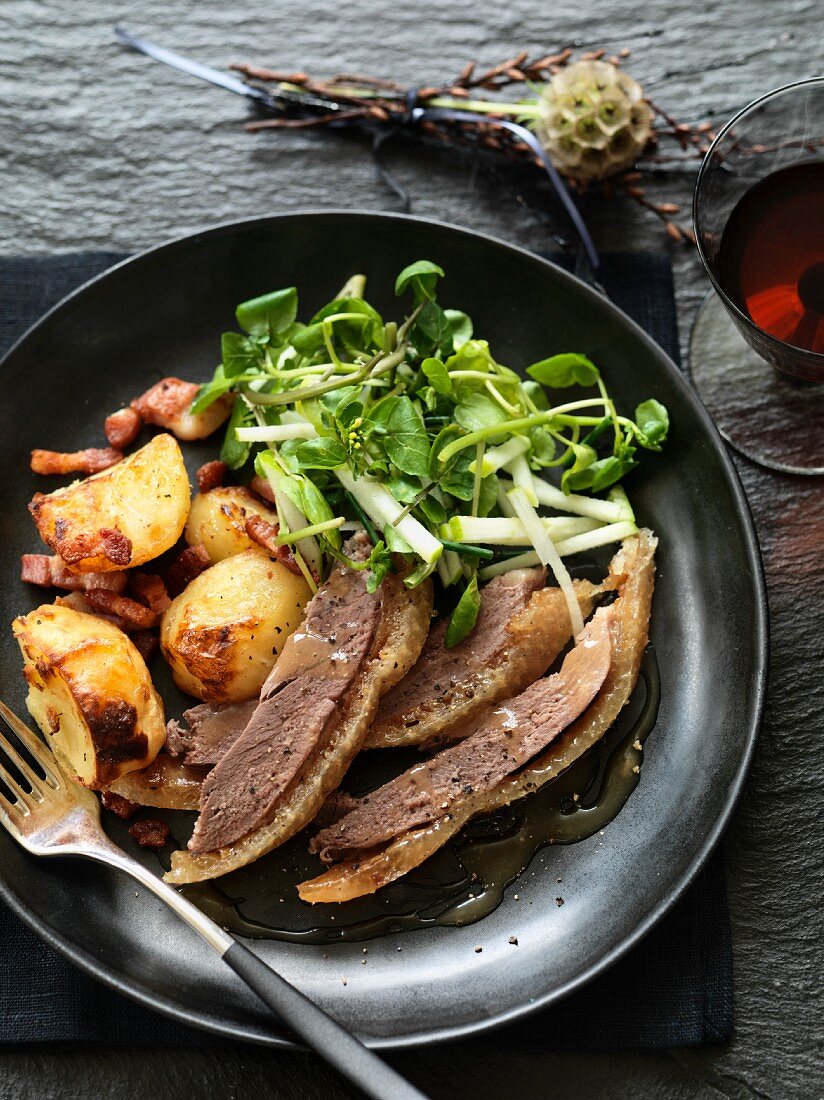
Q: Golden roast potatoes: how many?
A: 4